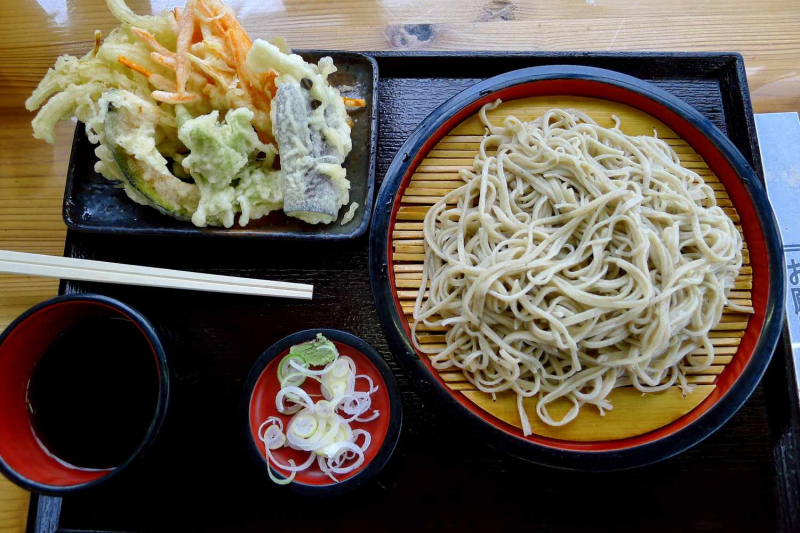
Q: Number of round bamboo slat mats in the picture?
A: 1